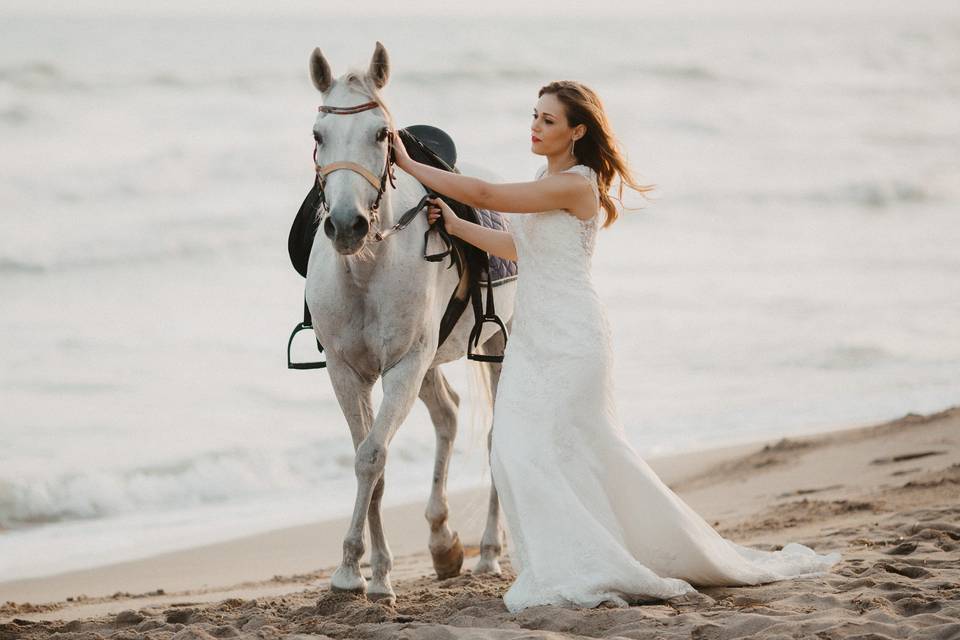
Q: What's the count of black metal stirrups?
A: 2